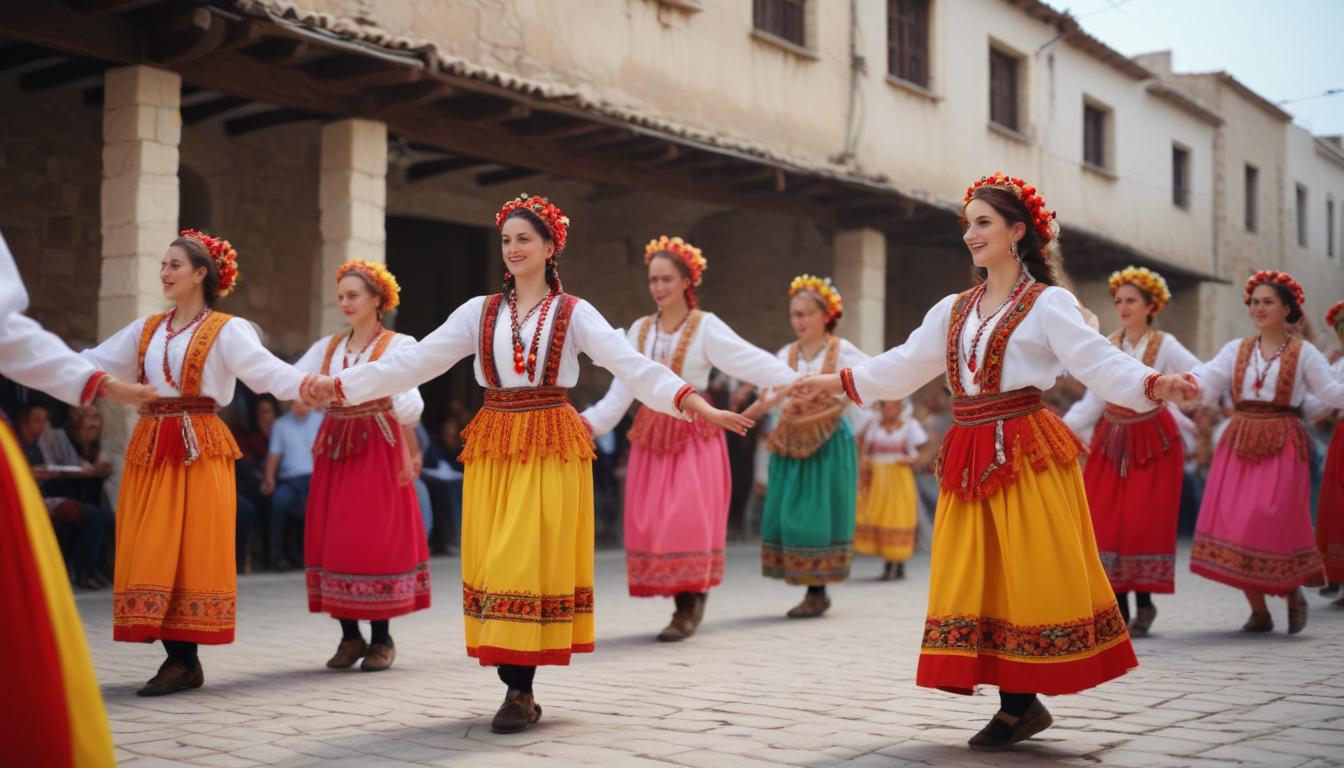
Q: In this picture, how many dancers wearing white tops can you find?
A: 11